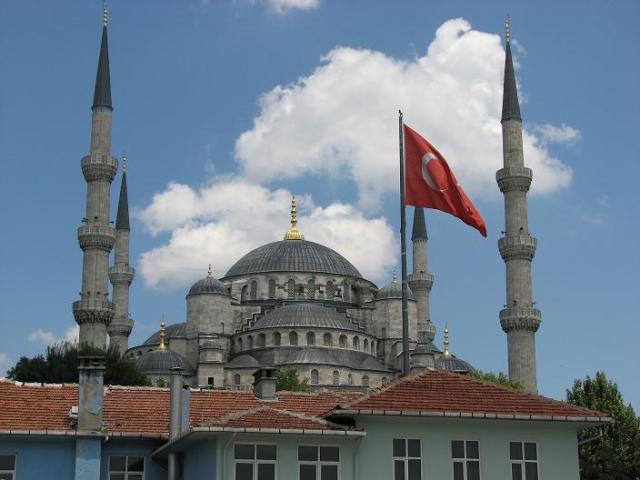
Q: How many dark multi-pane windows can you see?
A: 7